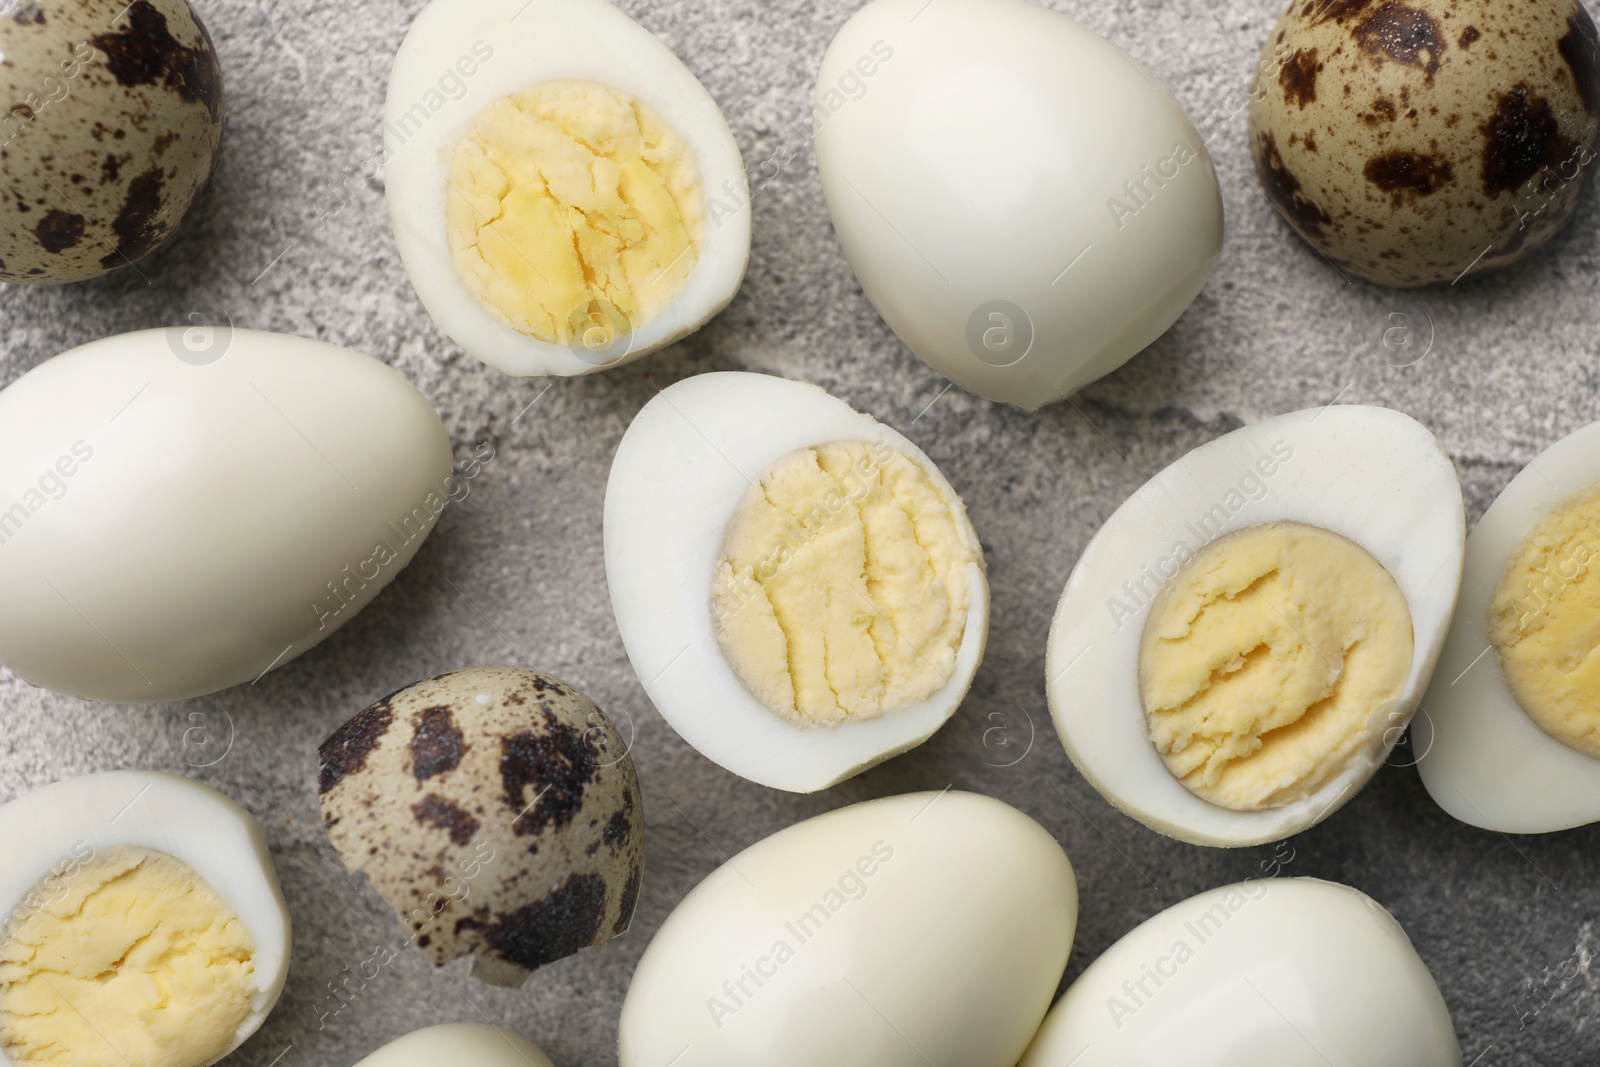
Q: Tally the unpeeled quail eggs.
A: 2